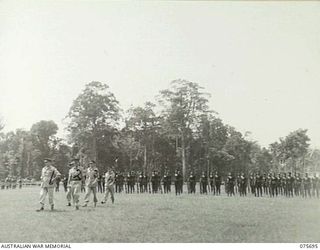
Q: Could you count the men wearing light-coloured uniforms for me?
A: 4